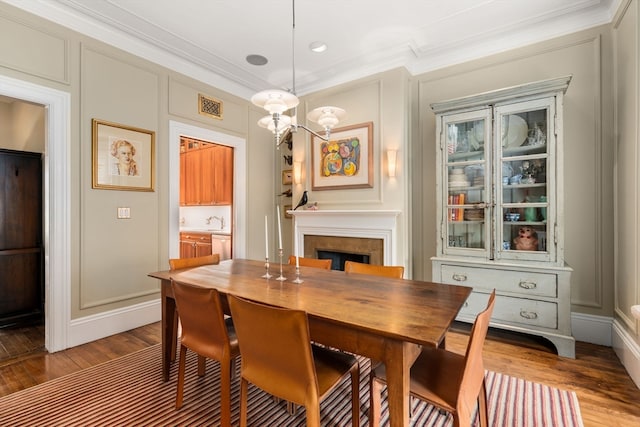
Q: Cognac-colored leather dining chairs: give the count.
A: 6